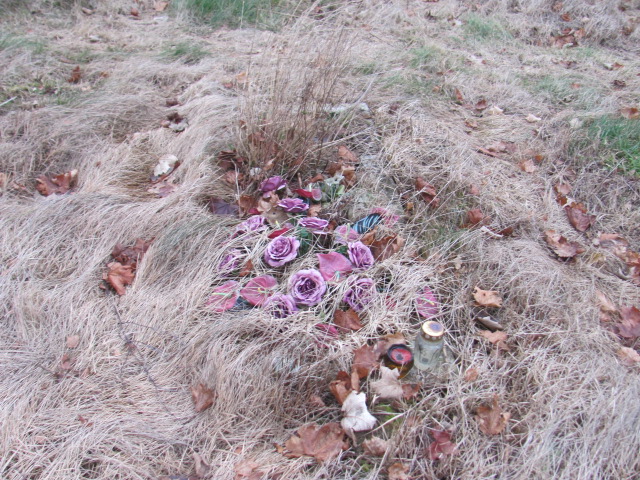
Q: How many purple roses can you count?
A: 10